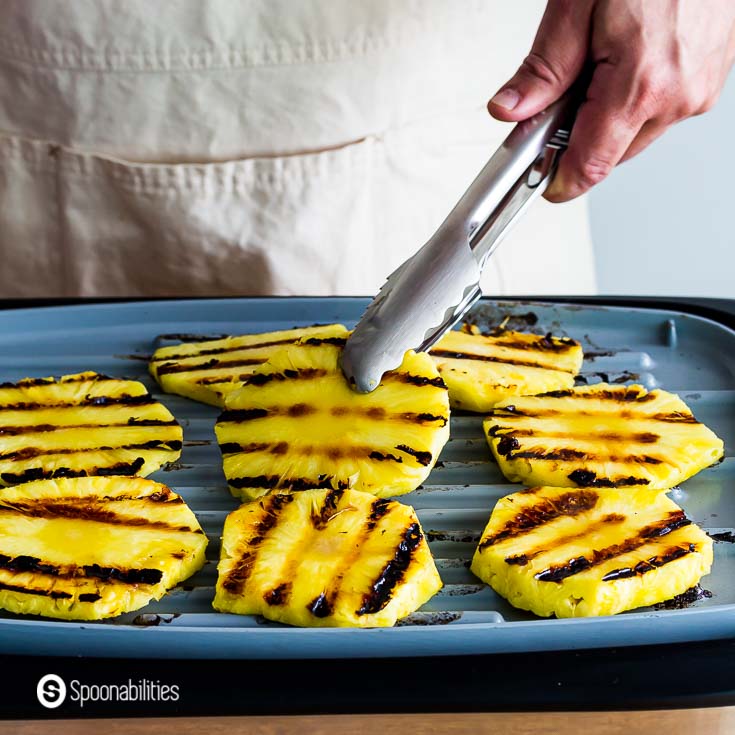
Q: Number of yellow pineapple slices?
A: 8